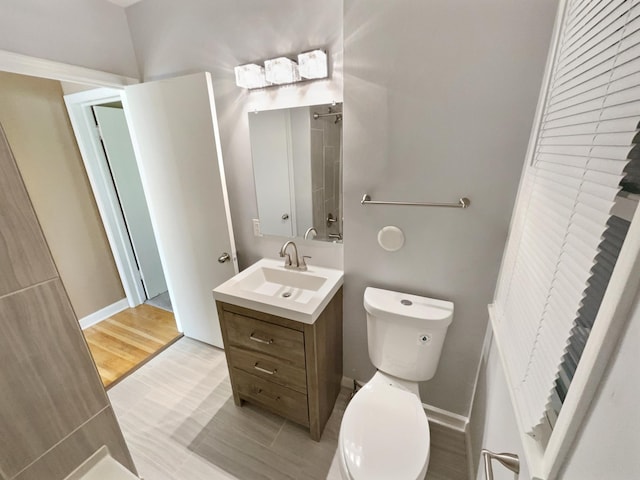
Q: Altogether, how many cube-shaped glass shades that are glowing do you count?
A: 3